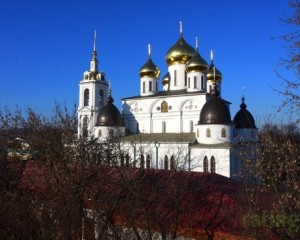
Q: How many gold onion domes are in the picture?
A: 5